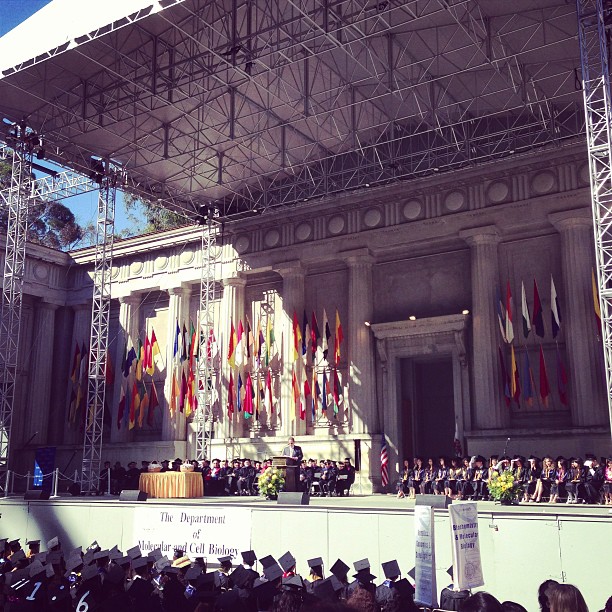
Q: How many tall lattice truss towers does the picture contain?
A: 4